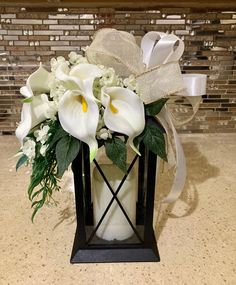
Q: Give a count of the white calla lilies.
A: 5